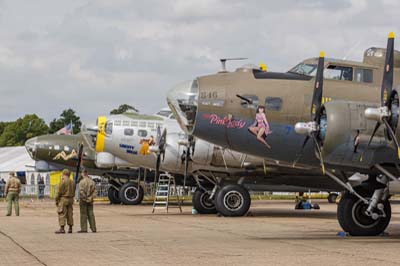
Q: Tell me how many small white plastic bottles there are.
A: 0